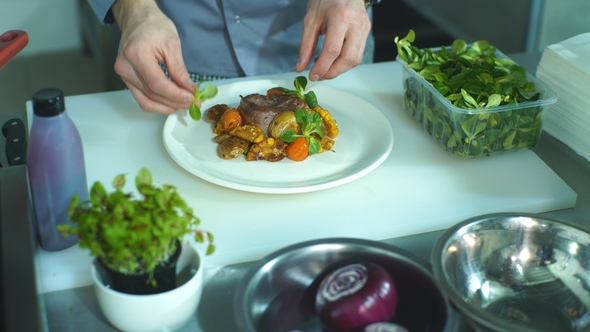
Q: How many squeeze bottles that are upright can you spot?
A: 1